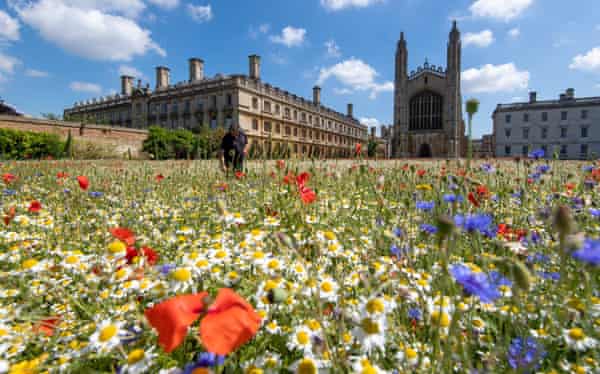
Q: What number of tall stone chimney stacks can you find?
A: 6